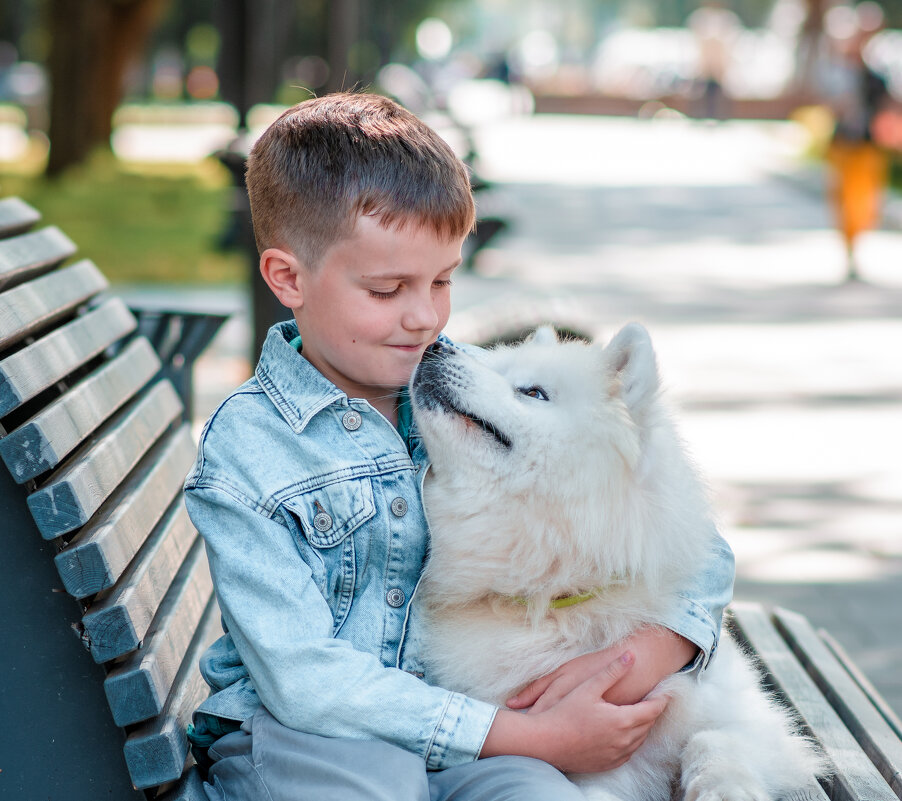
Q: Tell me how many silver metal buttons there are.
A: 4